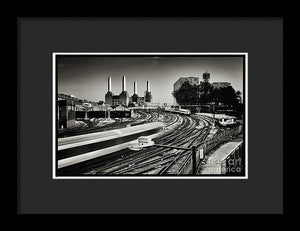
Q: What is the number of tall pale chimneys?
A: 4